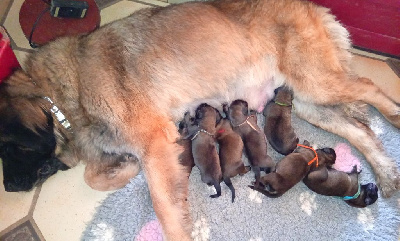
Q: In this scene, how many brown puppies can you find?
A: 7